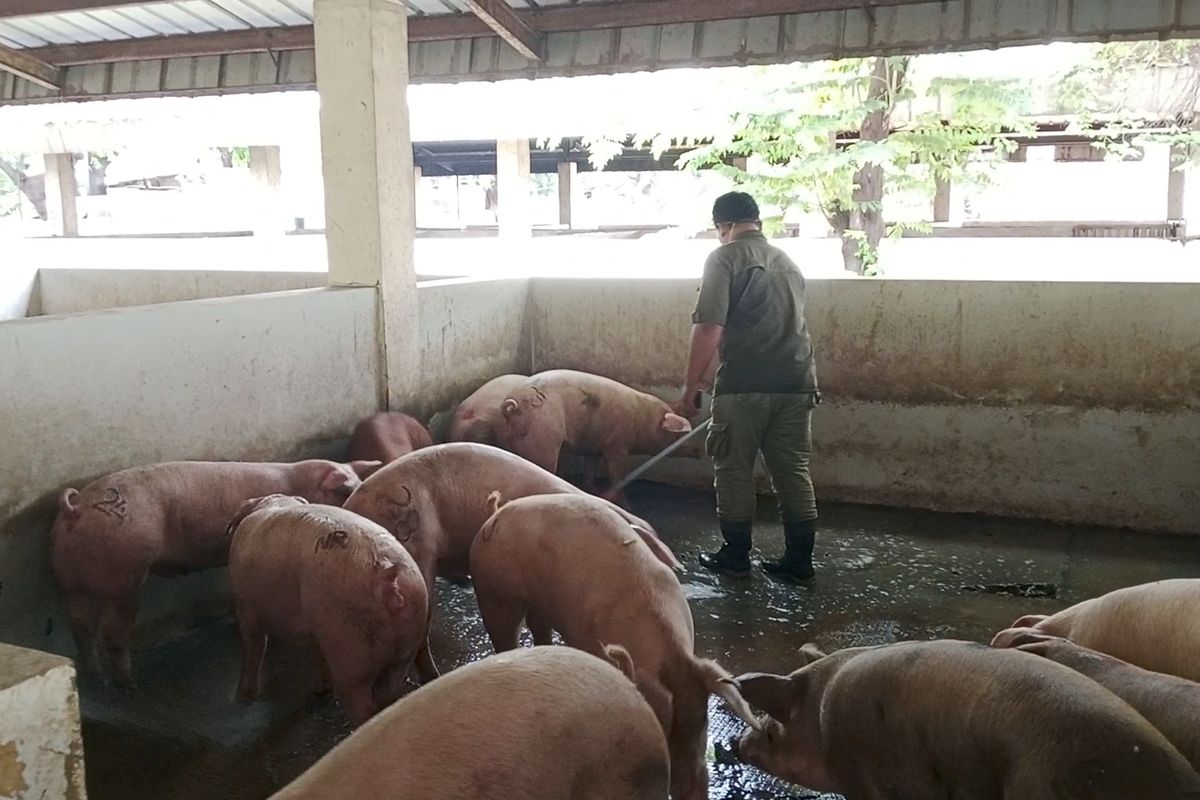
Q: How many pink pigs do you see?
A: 11